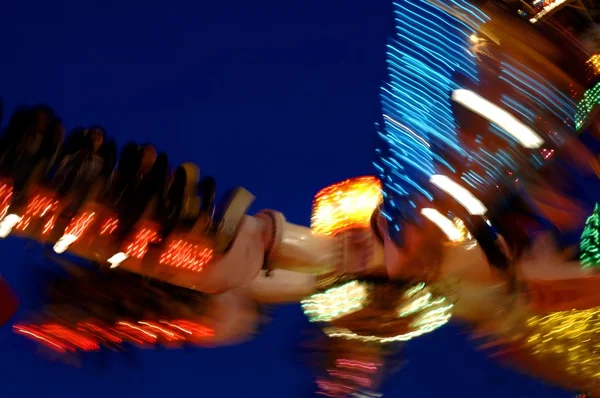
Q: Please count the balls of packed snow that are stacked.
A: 0